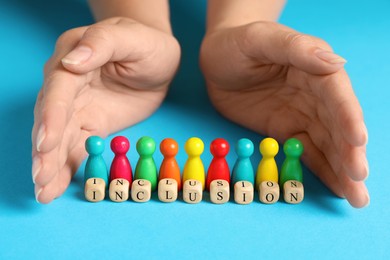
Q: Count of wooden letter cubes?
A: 9